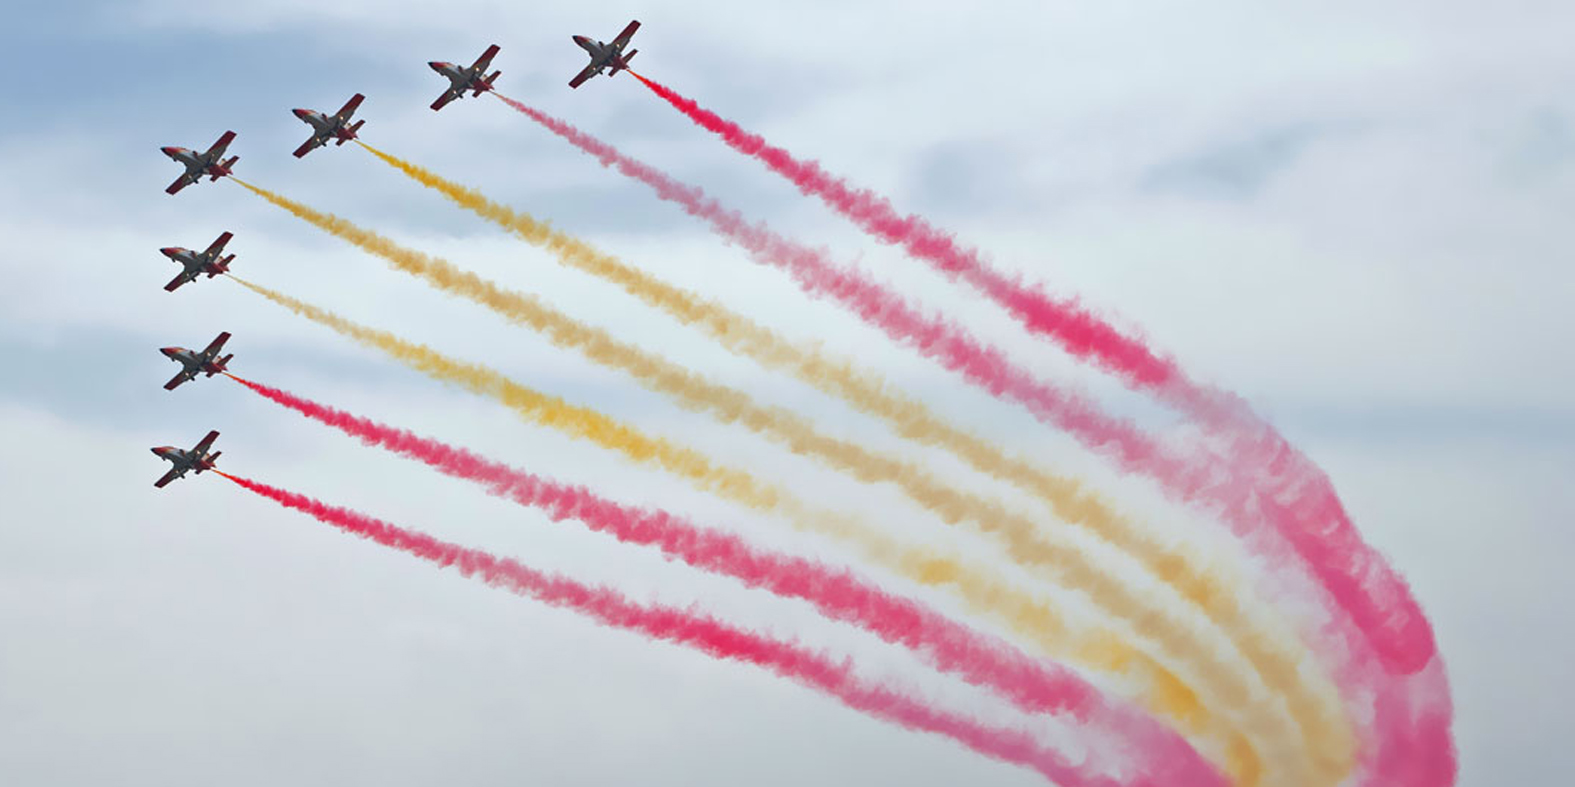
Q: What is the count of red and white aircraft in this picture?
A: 7